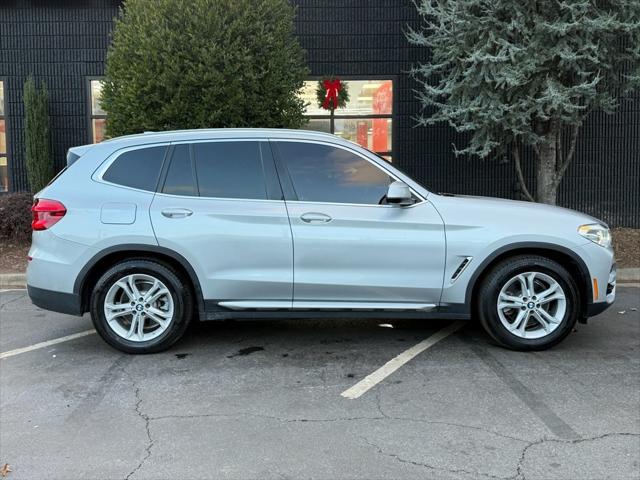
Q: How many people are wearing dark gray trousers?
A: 0